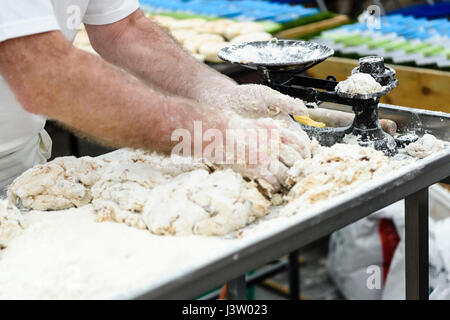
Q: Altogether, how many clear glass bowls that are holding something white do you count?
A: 0